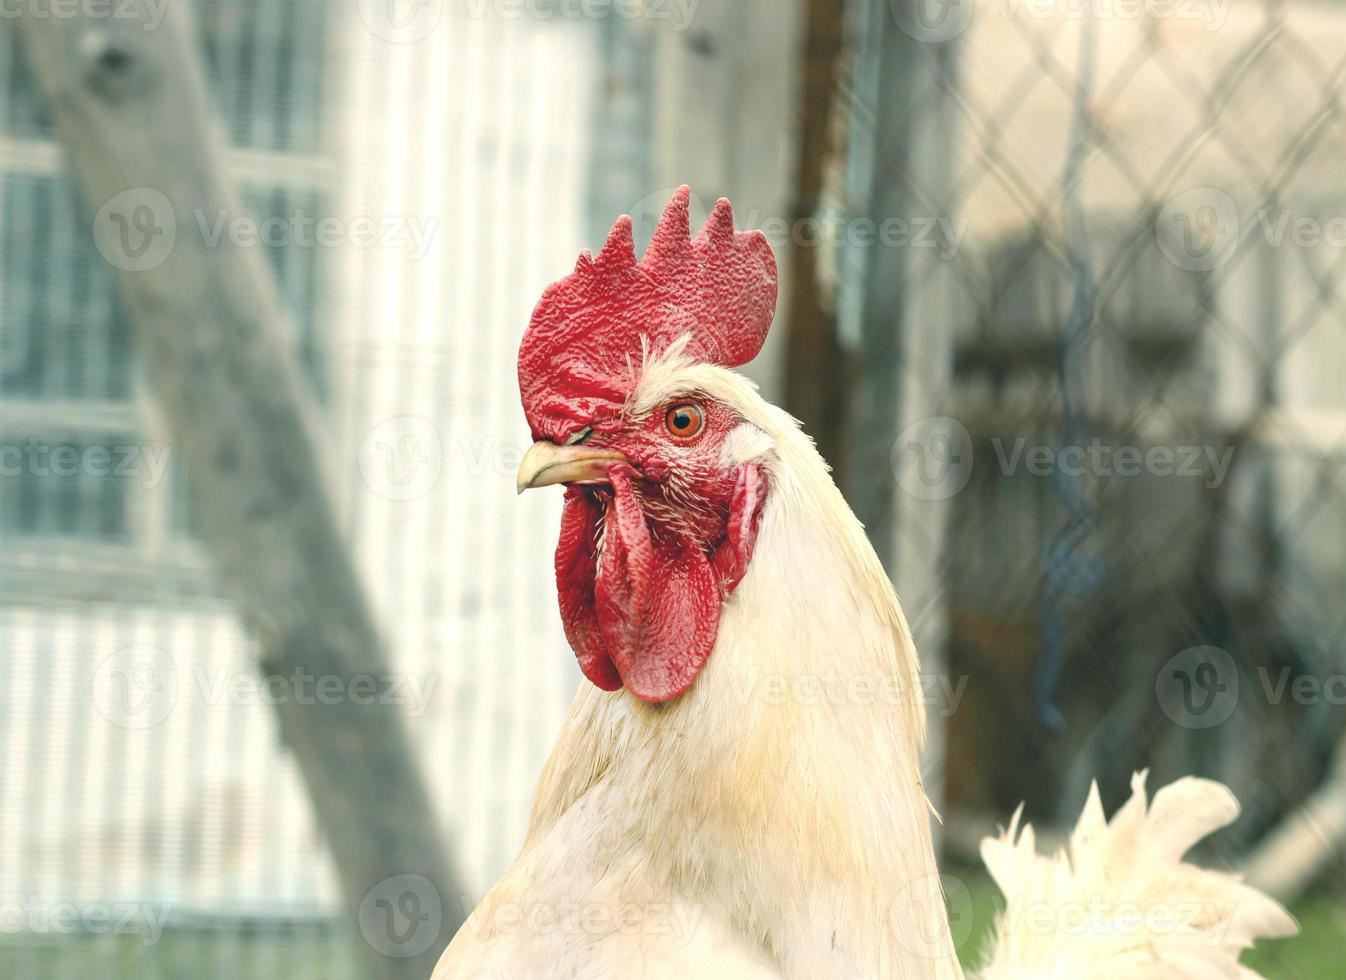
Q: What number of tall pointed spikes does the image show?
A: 3